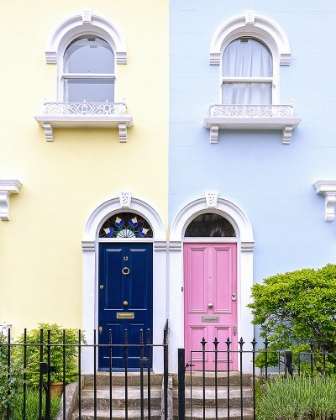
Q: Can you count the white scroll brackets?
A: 6